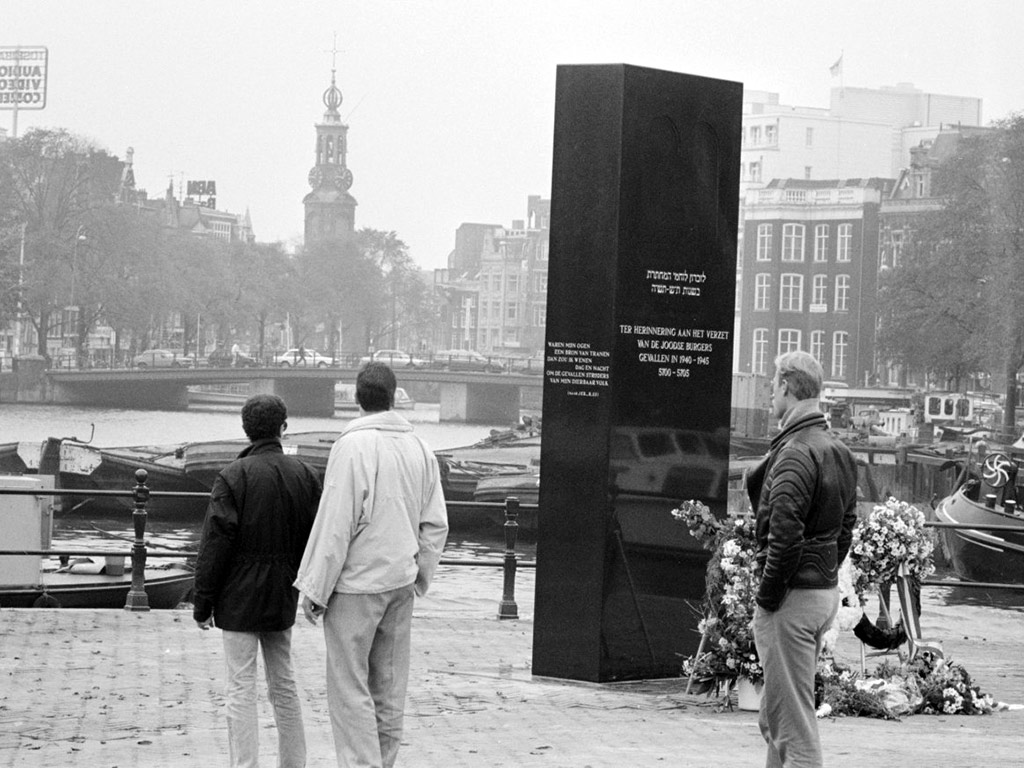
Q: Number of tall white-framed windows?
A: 12